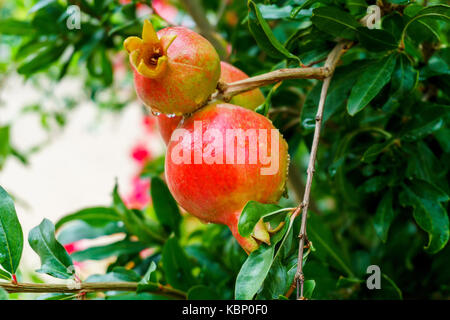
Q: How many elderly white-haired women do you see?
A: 0